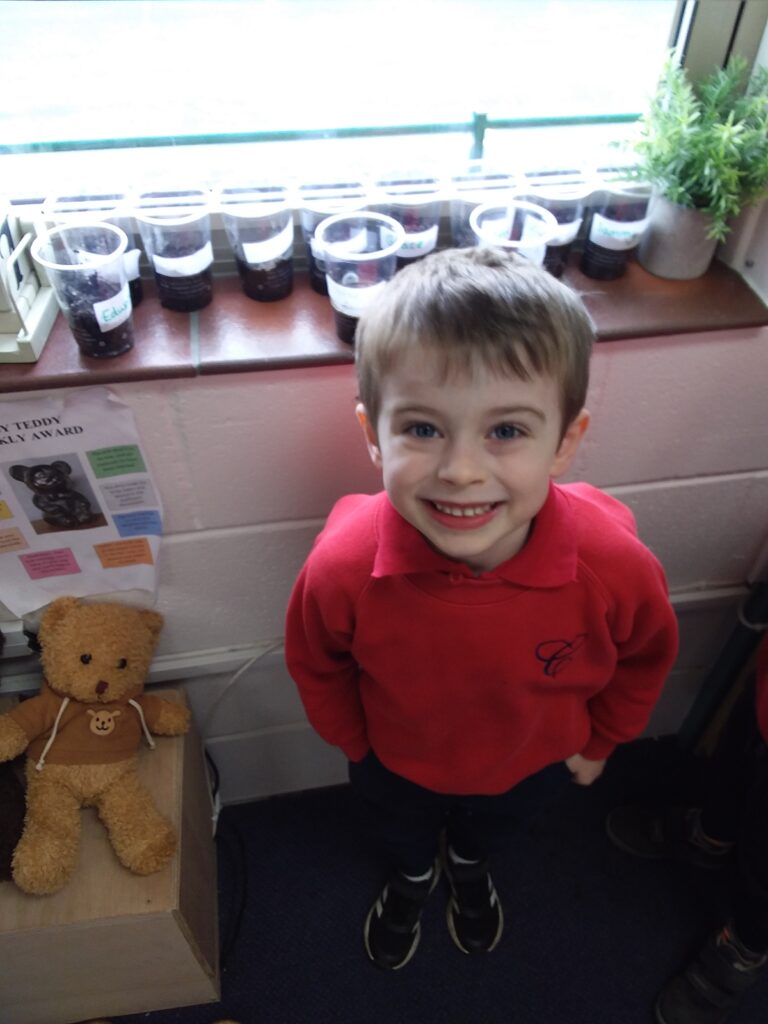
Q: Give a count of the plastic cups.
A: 11